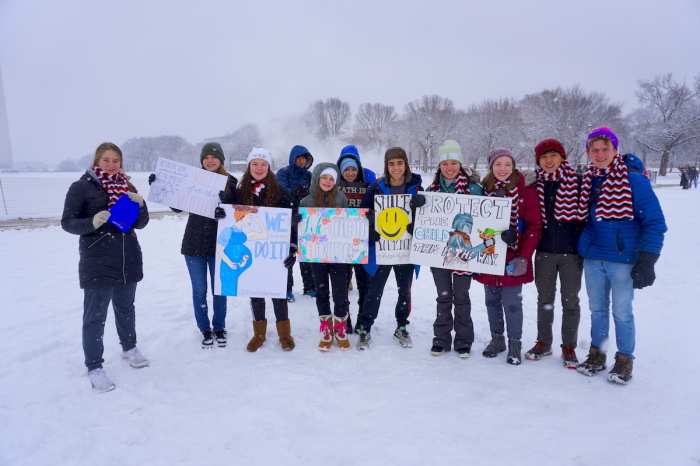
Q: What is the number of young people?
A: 11